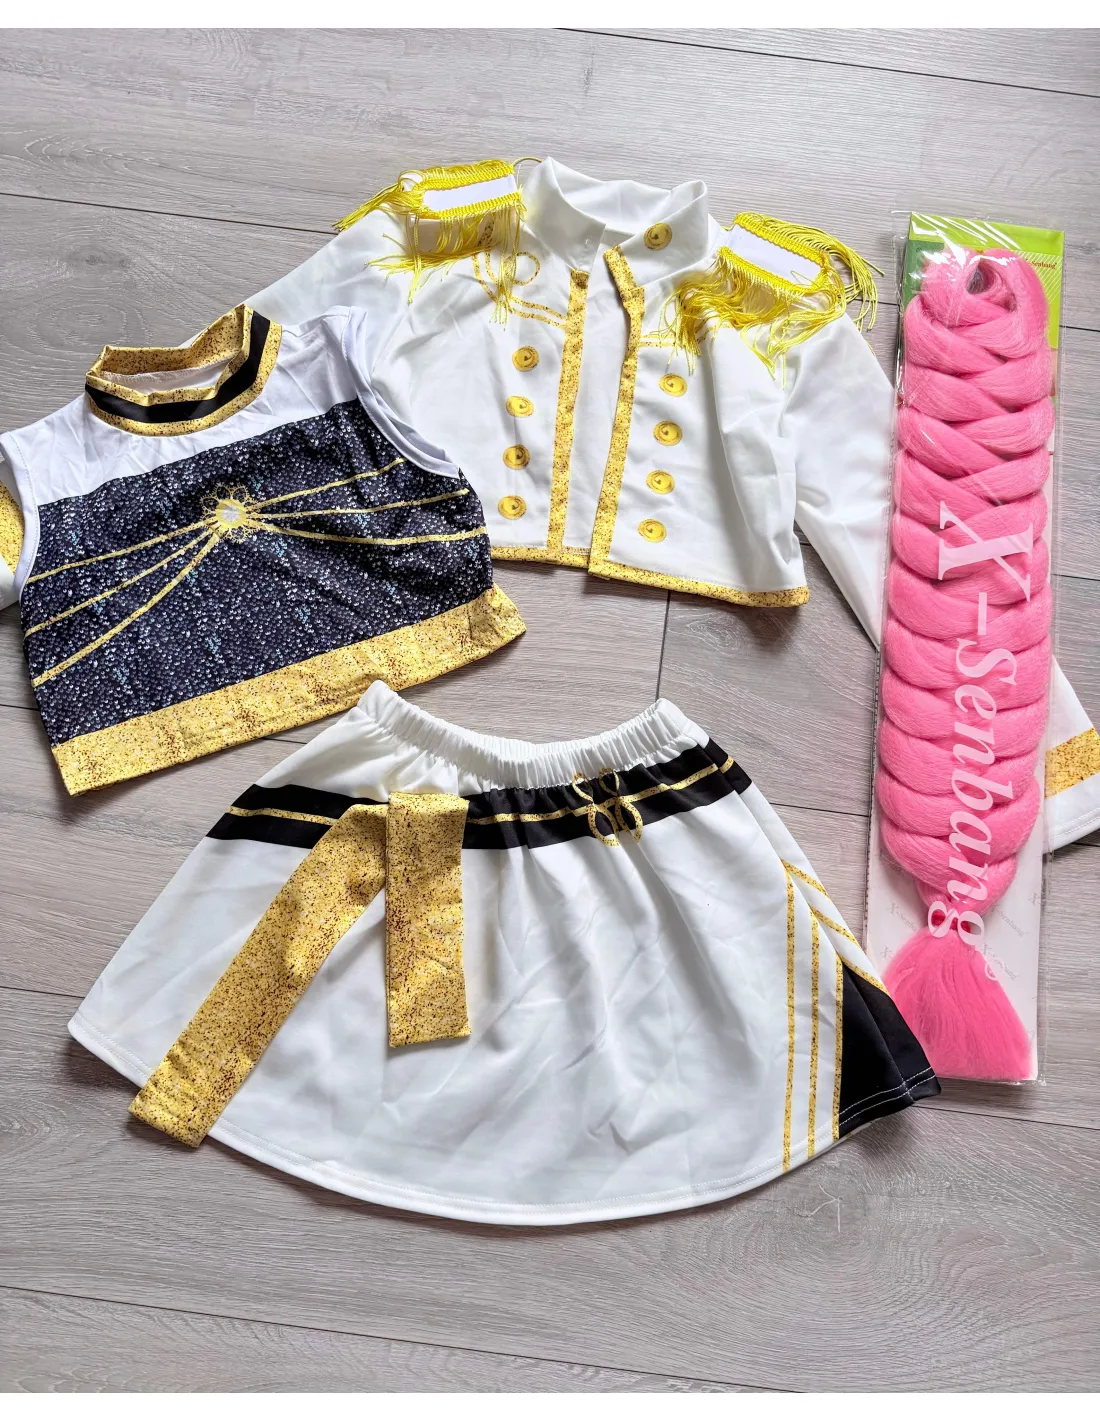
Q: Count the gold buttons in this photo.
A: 9